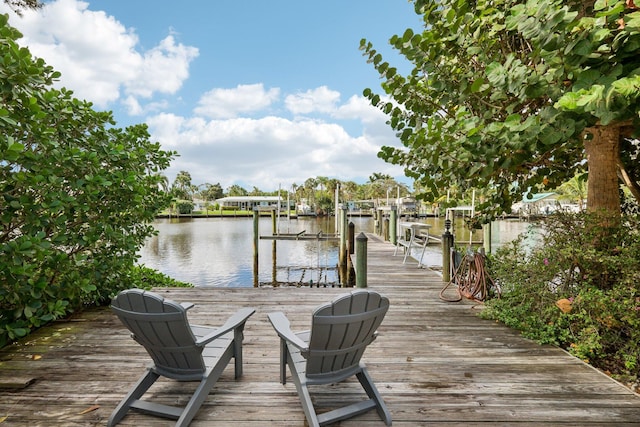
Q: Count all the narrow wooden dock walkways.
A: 1